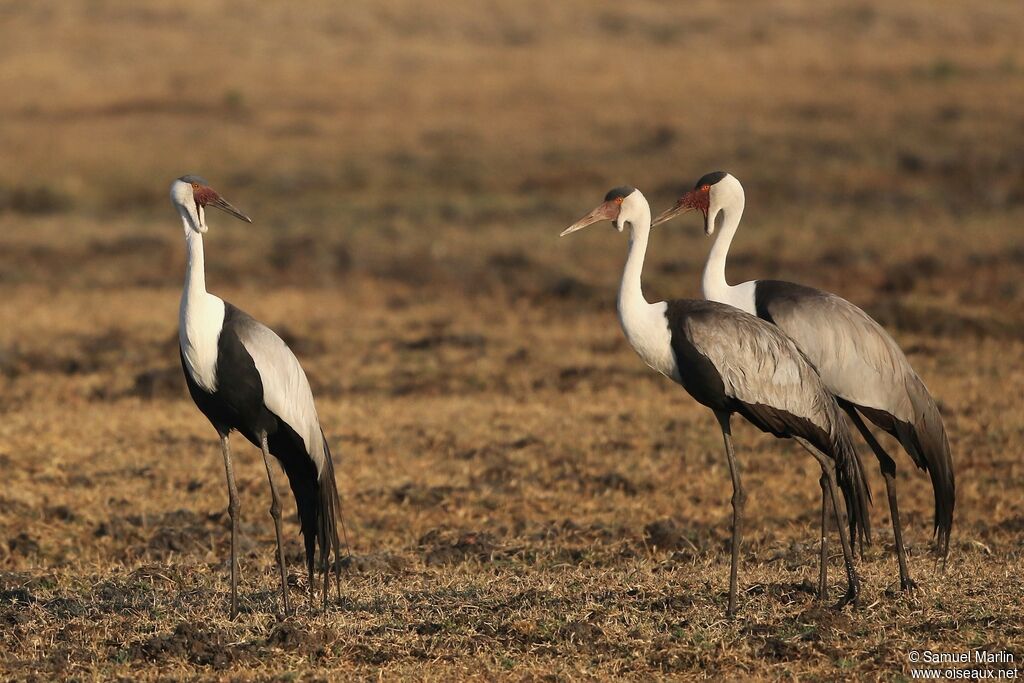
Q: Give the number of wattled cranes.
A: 3